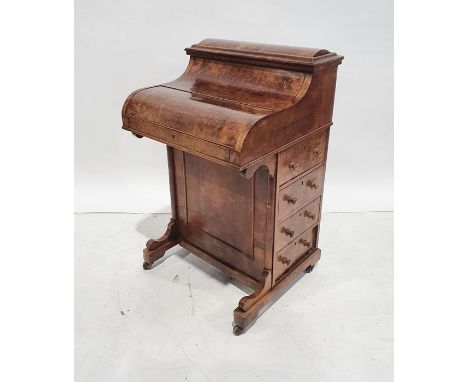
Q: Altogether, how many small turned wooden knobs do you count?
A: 8